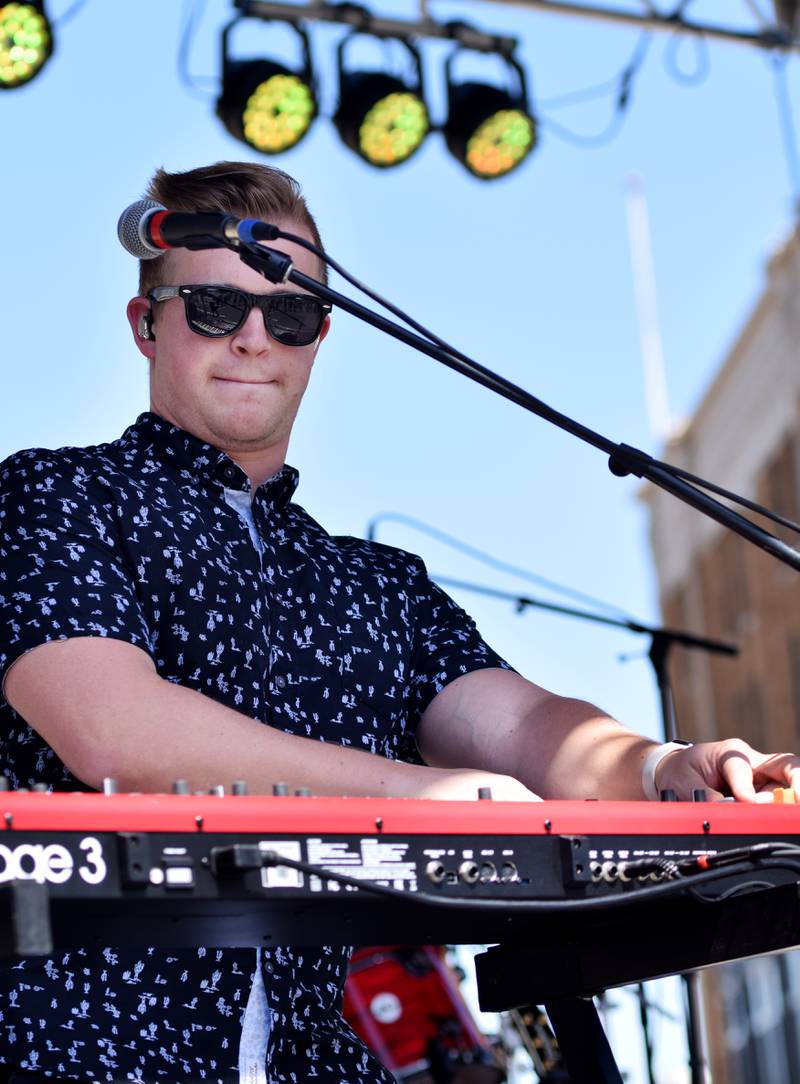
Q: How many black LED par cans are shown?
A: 4